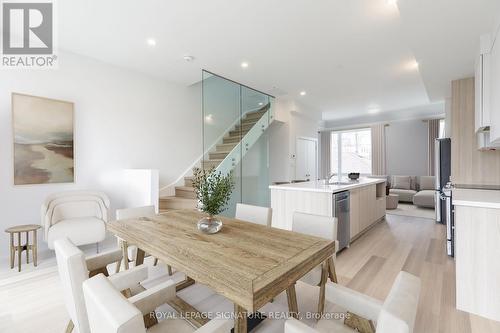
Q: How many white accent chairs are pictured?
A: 1